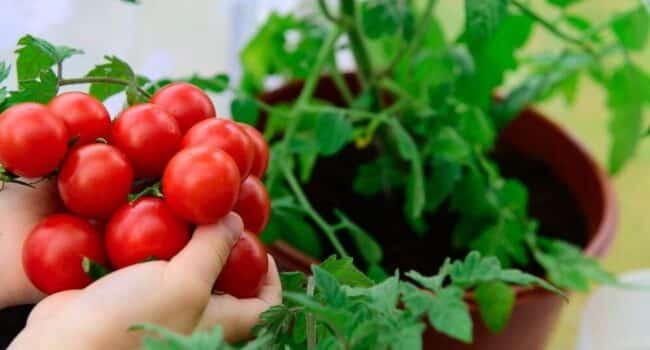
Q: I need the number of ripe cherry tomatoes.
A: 12